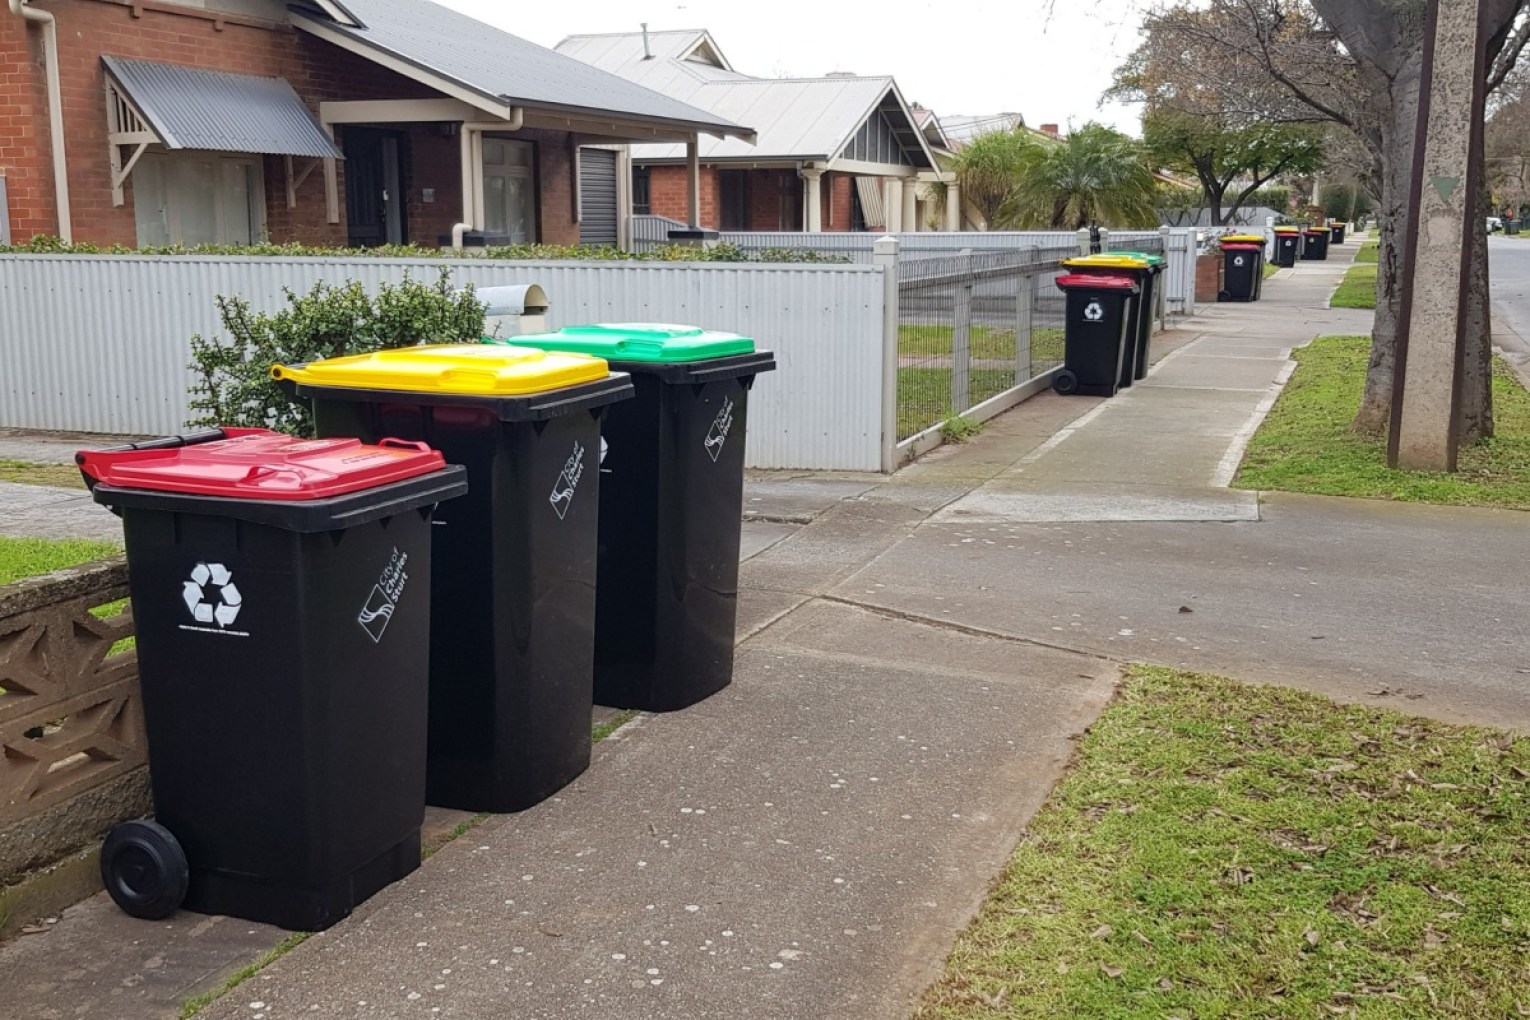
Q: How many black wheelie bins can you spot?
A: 14